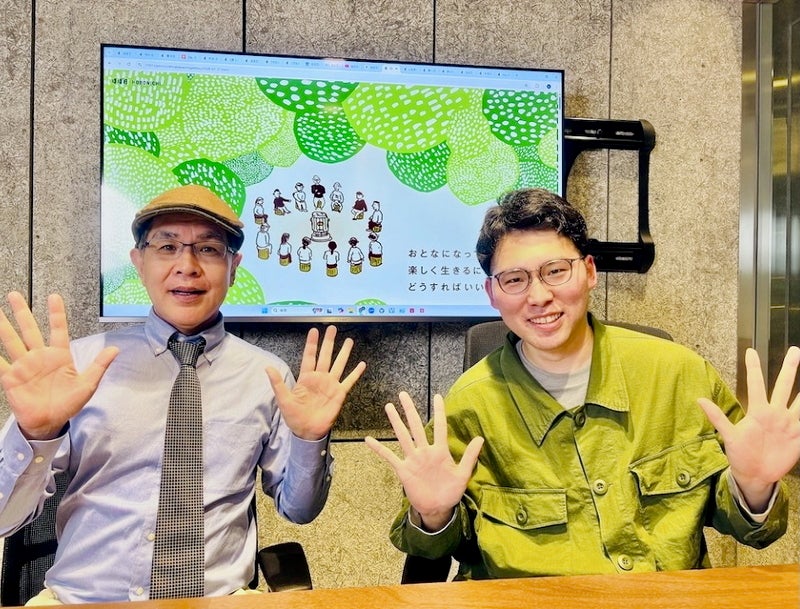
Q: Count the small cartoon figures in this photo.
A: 13